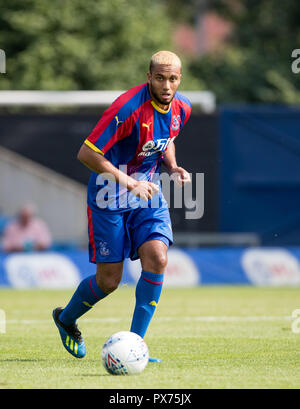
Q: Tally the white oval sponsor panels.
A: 3